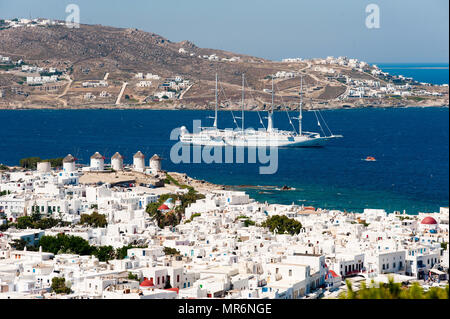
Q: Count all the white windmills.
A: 5